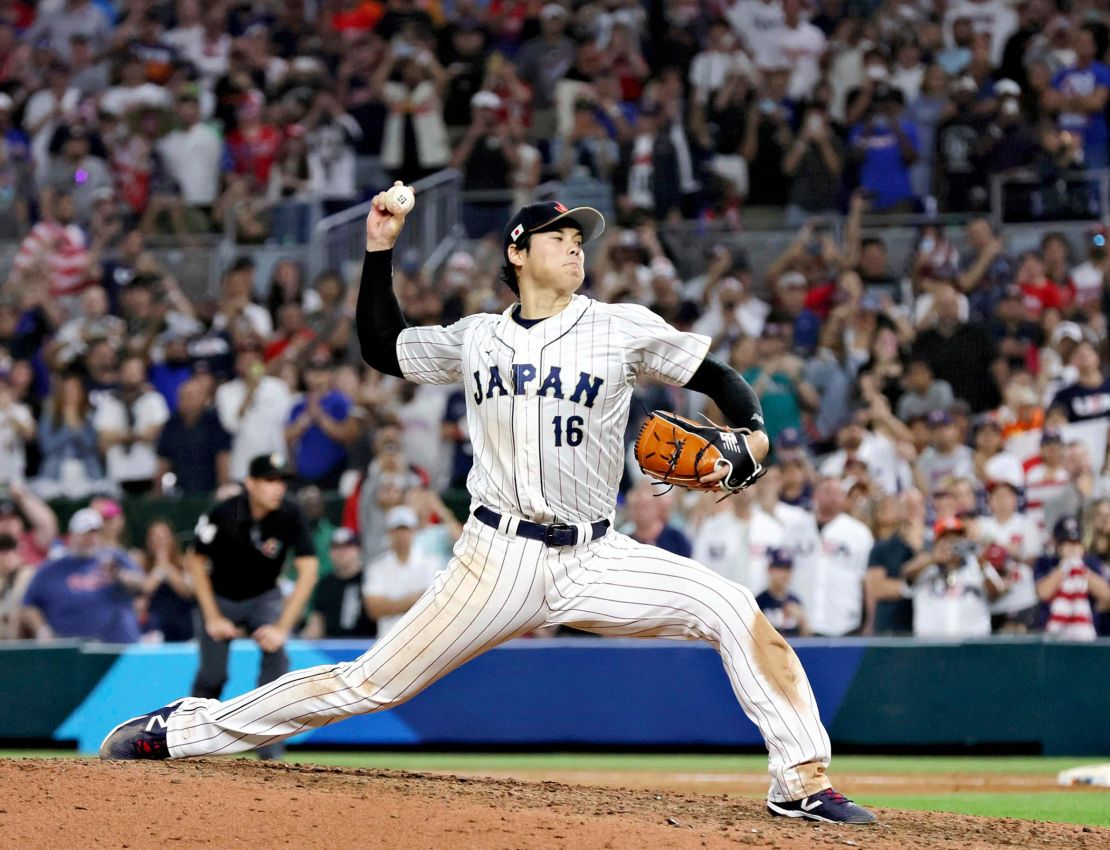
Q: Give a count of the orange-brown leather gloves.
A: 1